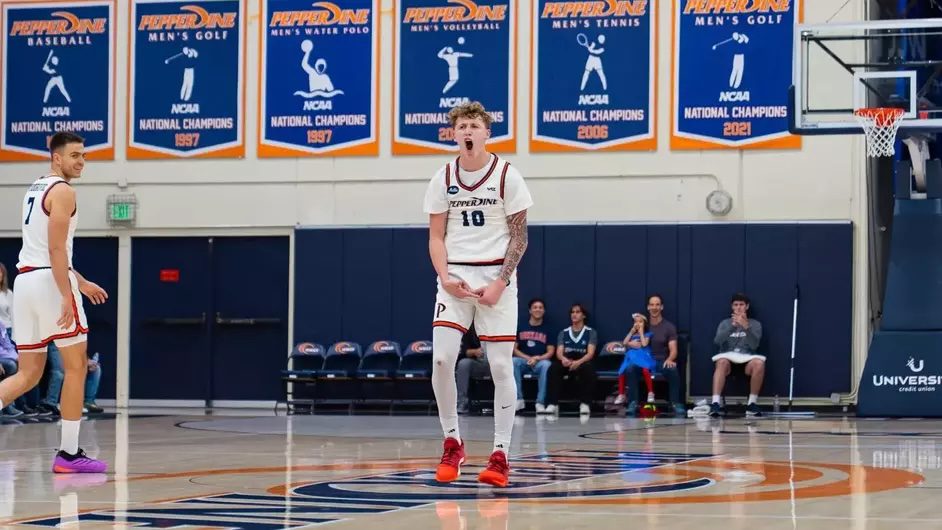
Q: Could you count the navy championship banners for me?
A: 6